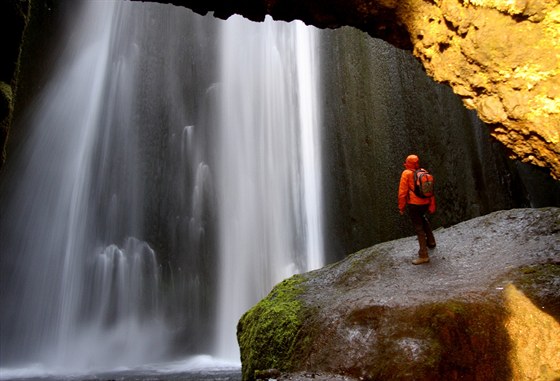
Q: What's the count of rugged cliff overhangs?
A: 1